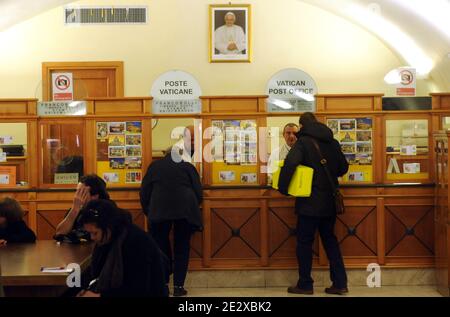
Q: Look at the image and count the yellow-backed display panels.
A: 3